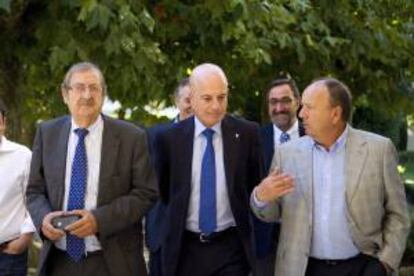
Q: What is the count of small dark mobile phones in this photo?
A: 1